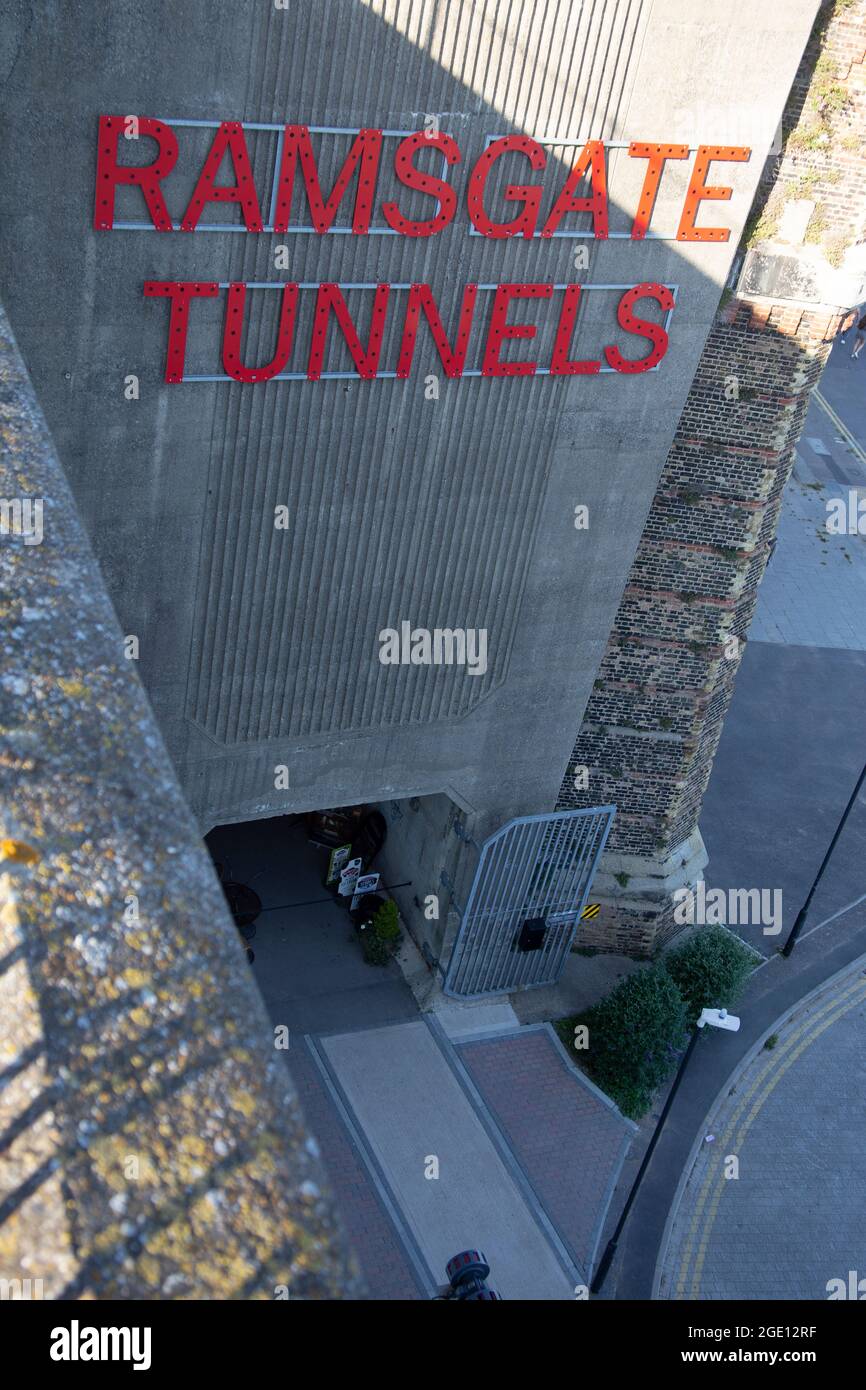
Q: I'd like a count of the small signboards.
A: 3